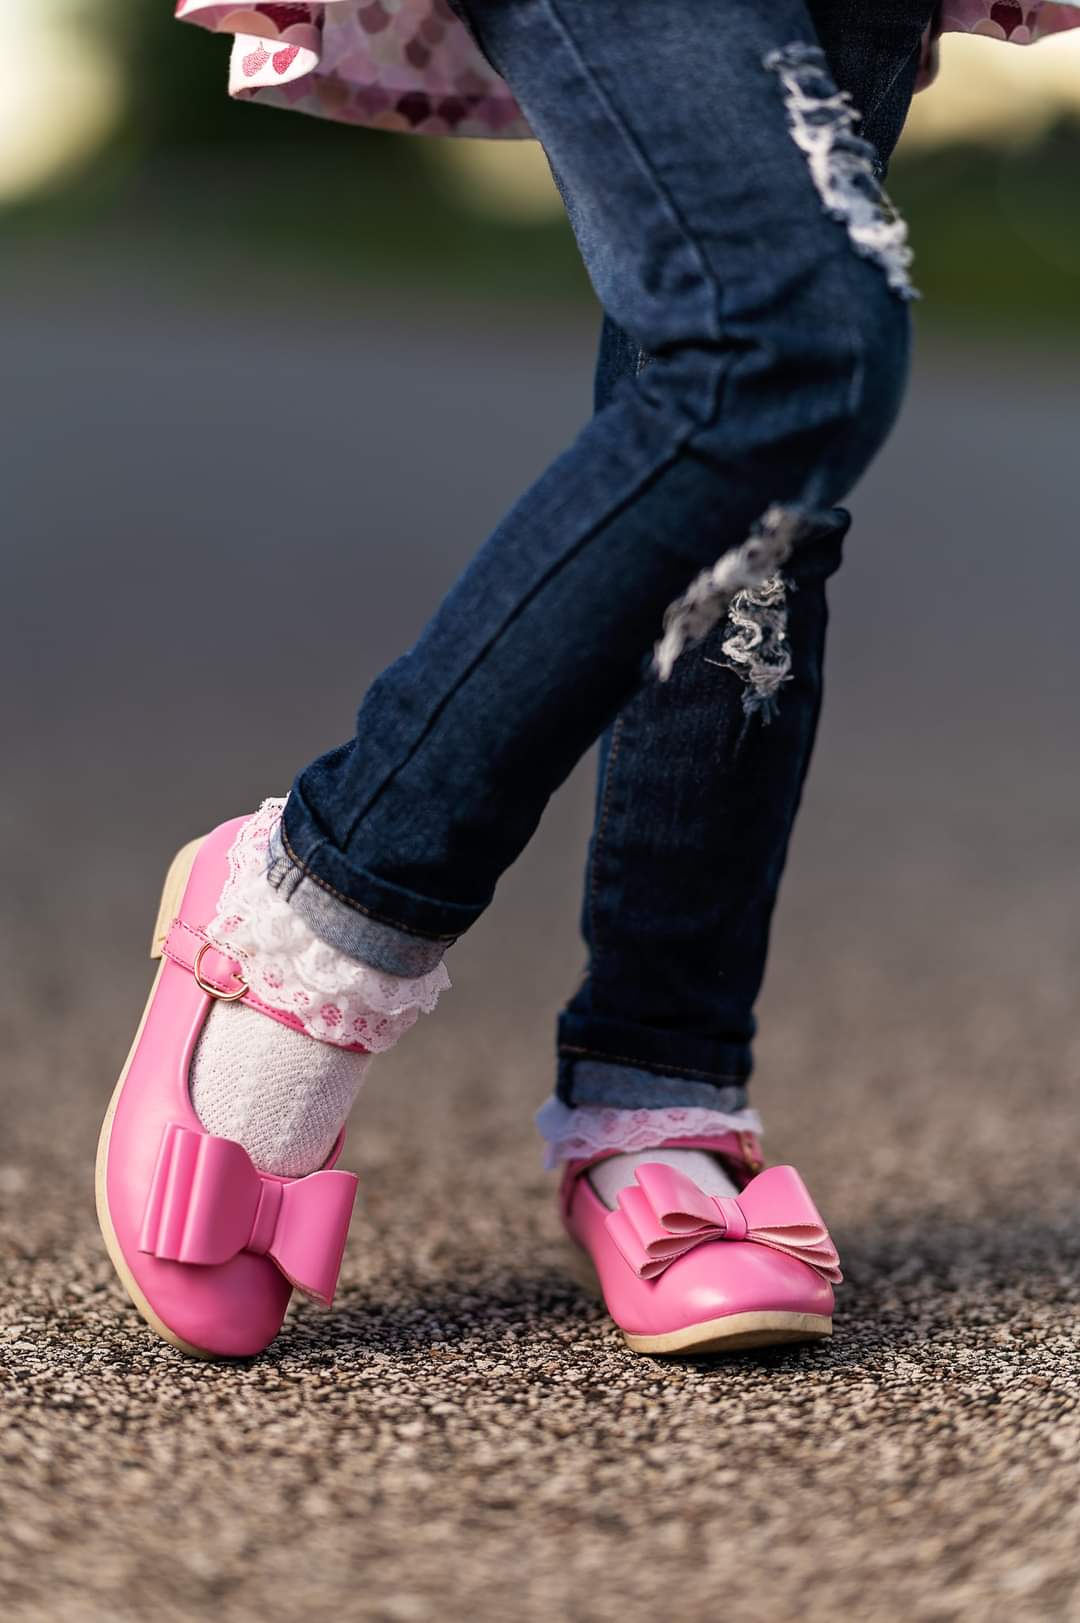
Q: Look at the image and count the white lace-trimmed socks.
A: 2